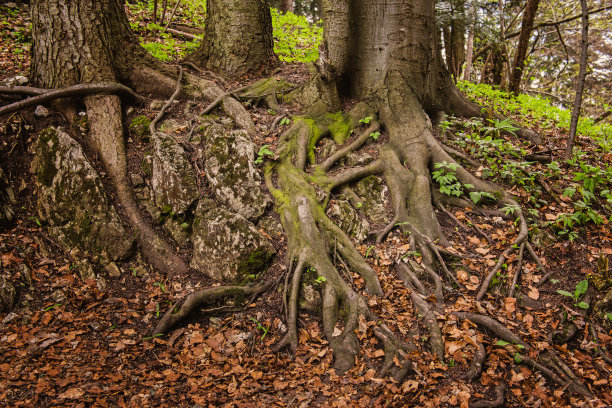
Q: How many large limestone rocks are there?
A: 4